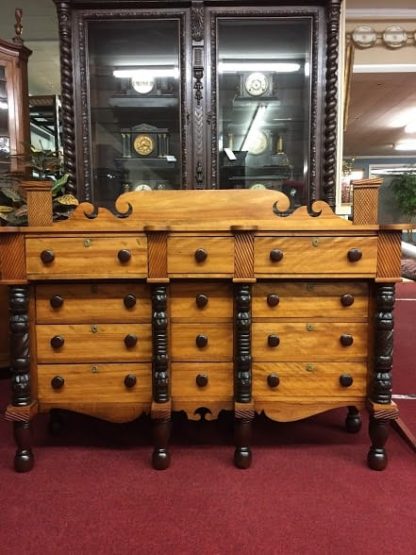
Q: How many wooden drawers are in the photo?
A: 12